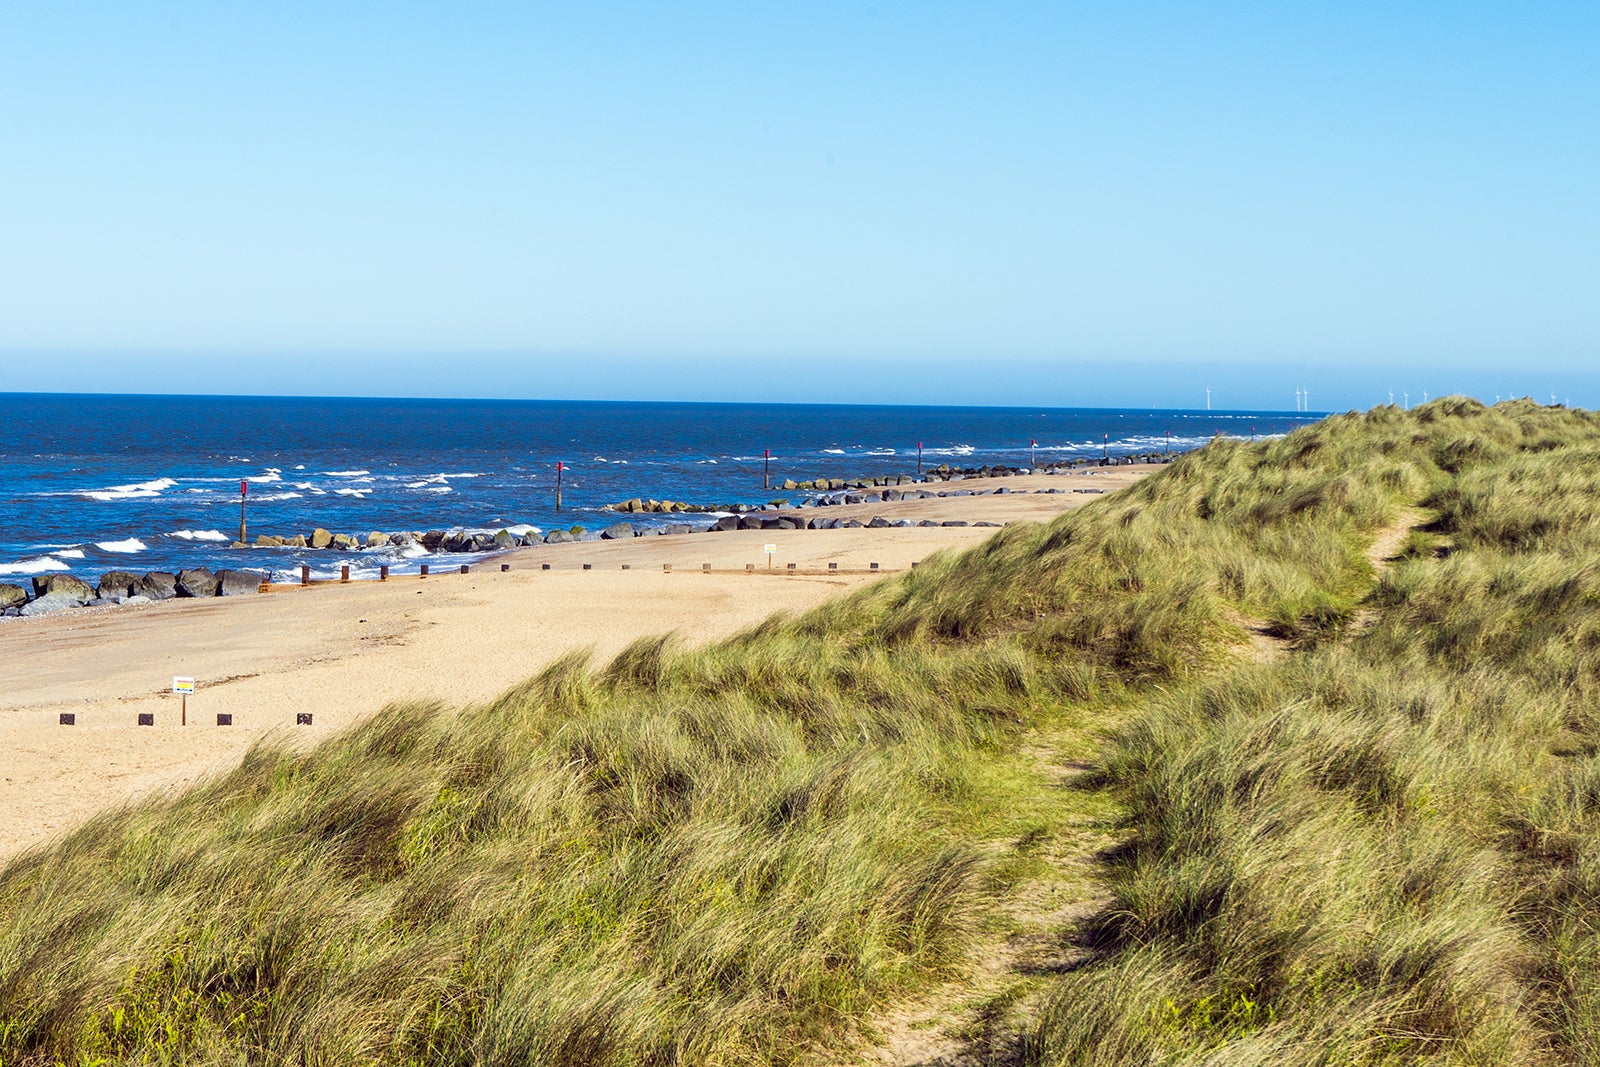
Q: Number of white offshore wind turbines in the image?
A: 10